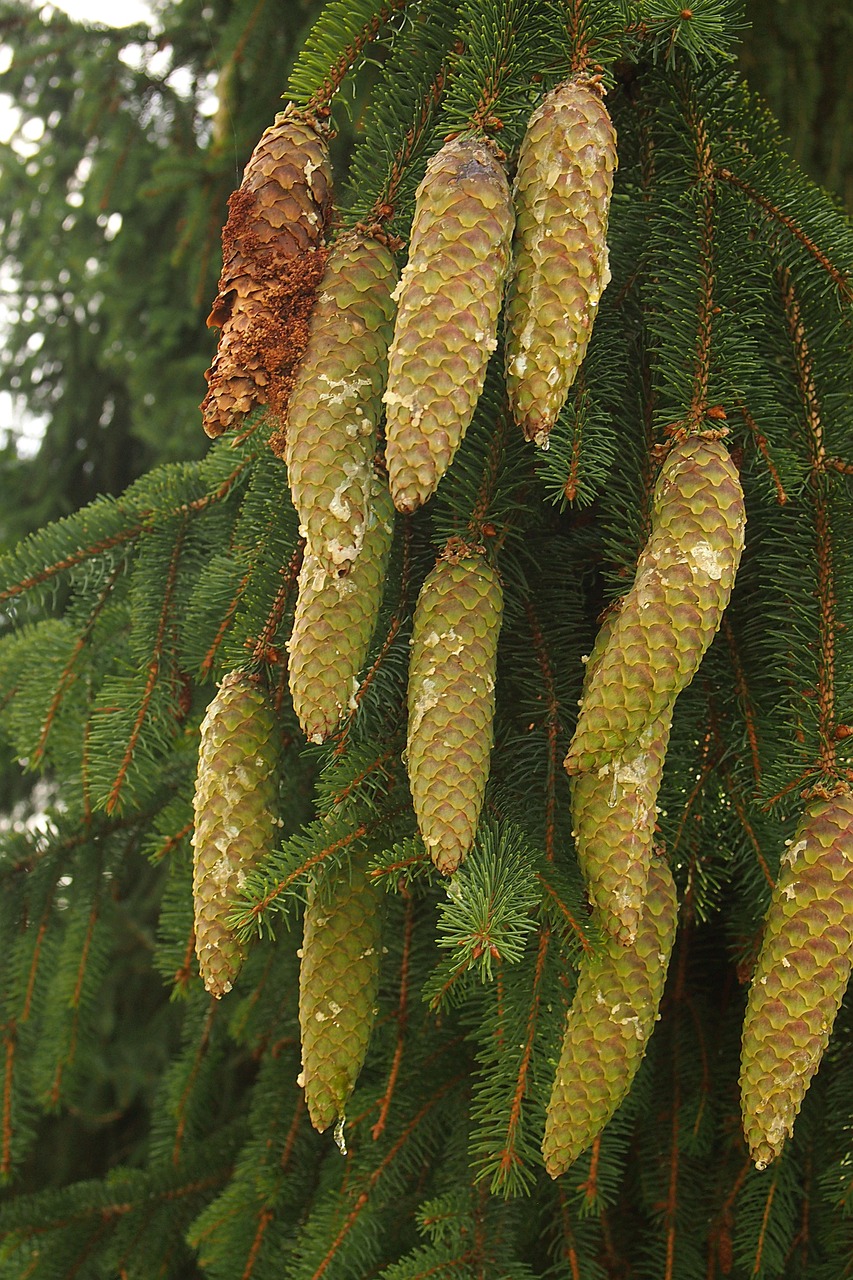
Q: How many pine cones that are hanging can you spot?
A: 12